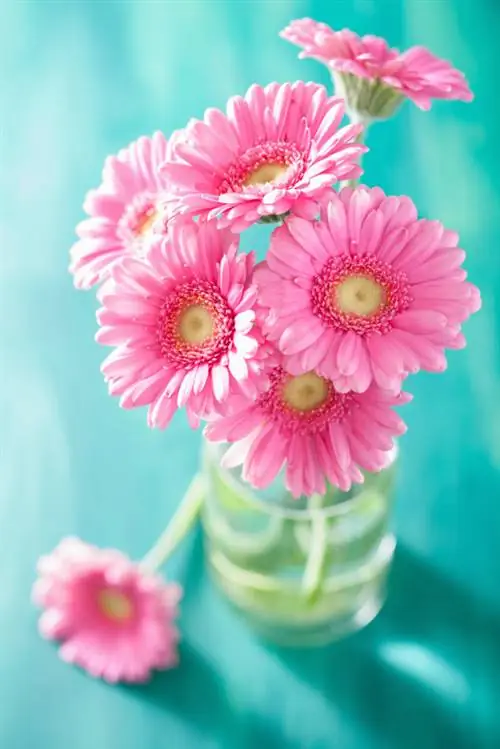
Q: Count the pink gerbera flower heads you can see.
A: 7